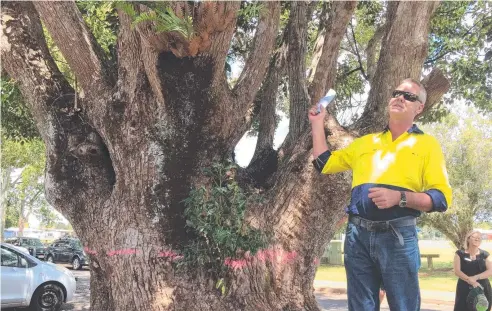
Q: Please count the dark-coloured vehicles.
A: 2